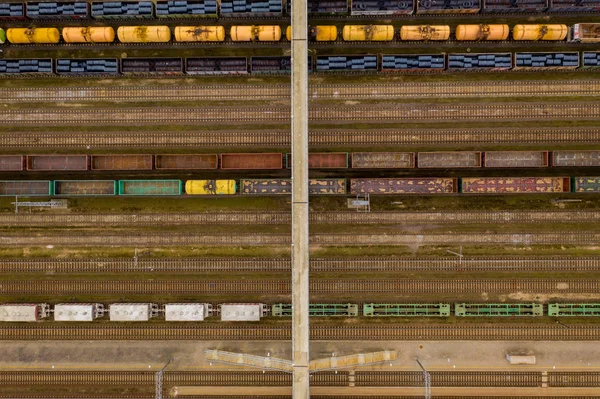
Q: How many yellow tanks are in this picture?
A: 11